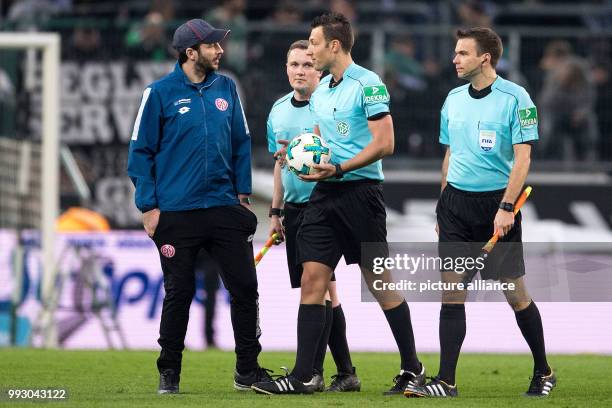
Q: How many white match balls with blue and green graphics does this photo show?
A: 1